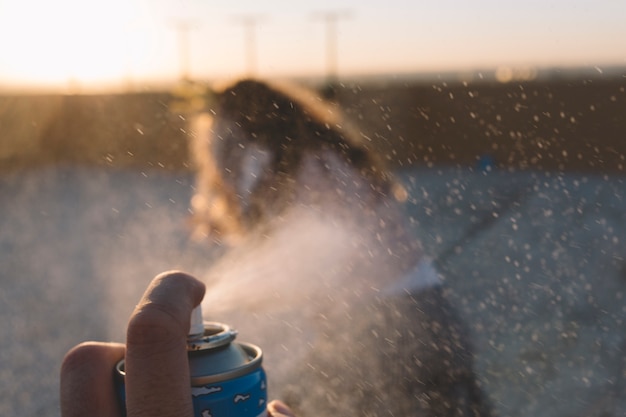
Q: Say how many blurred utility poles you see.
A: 3